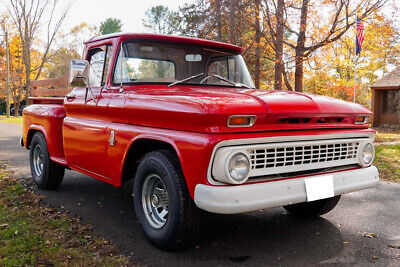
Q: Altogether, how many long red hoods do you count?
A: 1